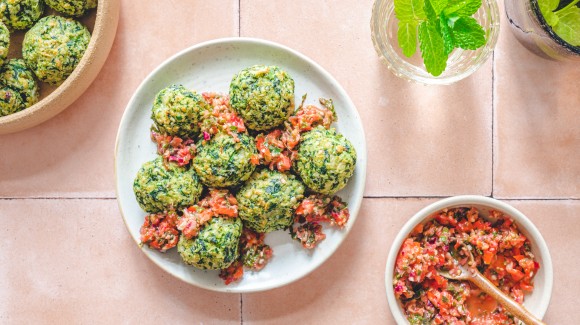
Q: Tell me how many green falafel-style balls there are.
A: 12